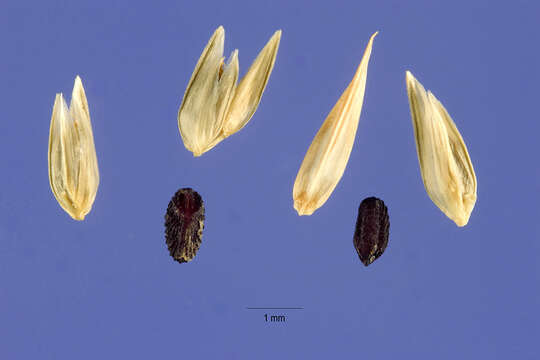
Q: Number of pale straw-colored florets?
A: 4